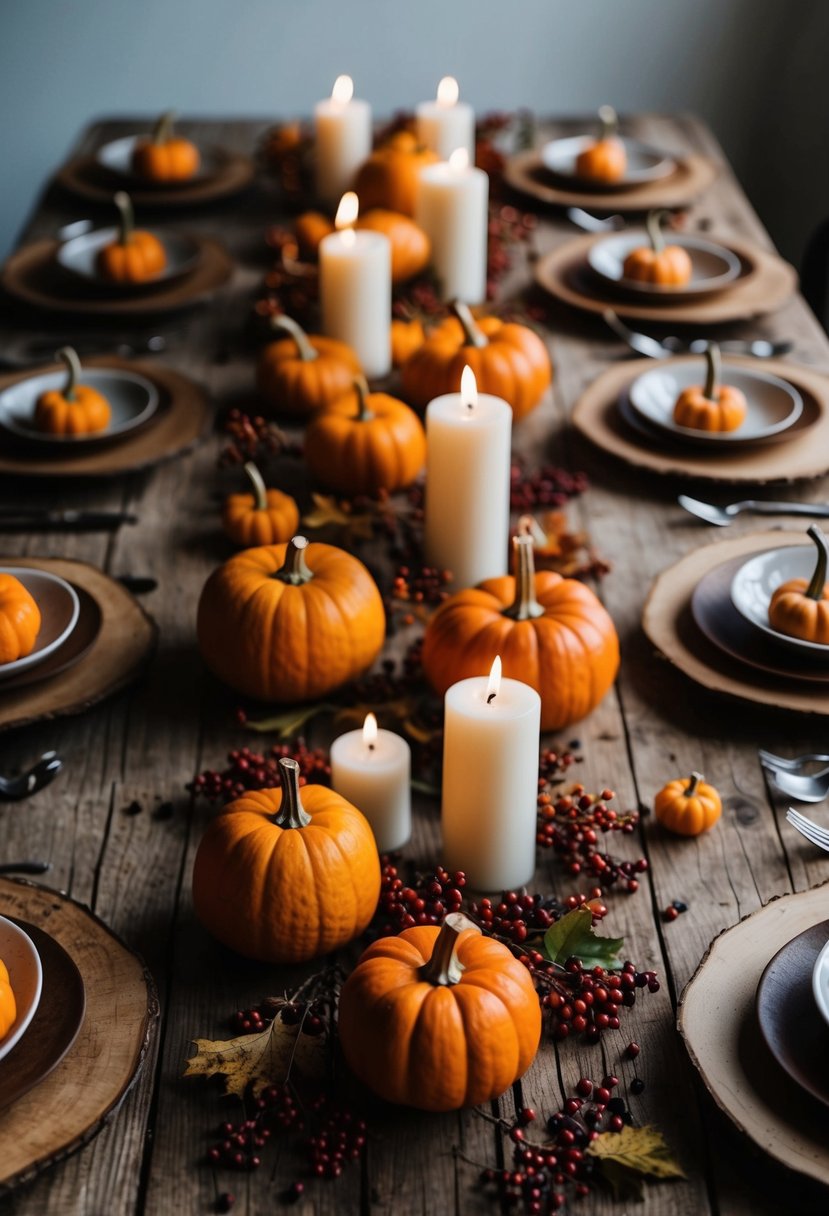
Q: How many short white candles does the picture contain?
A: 1